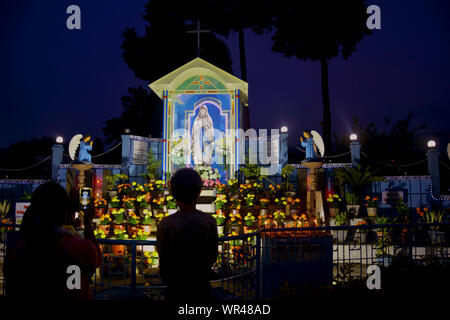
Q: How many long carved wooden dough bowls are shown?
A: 0